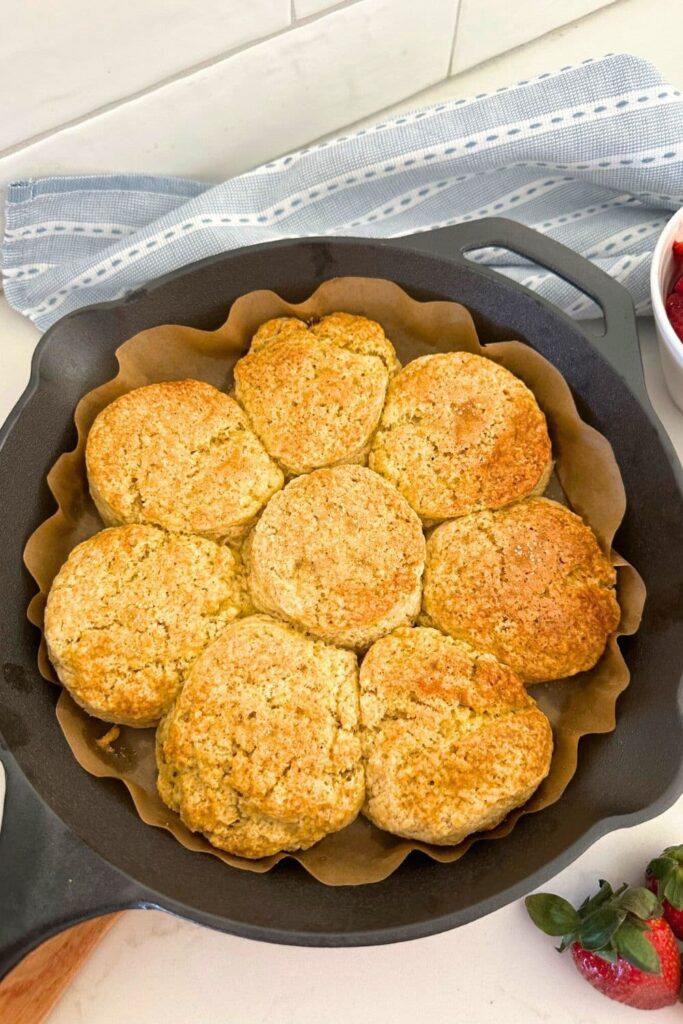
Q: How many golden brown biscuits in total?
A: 8